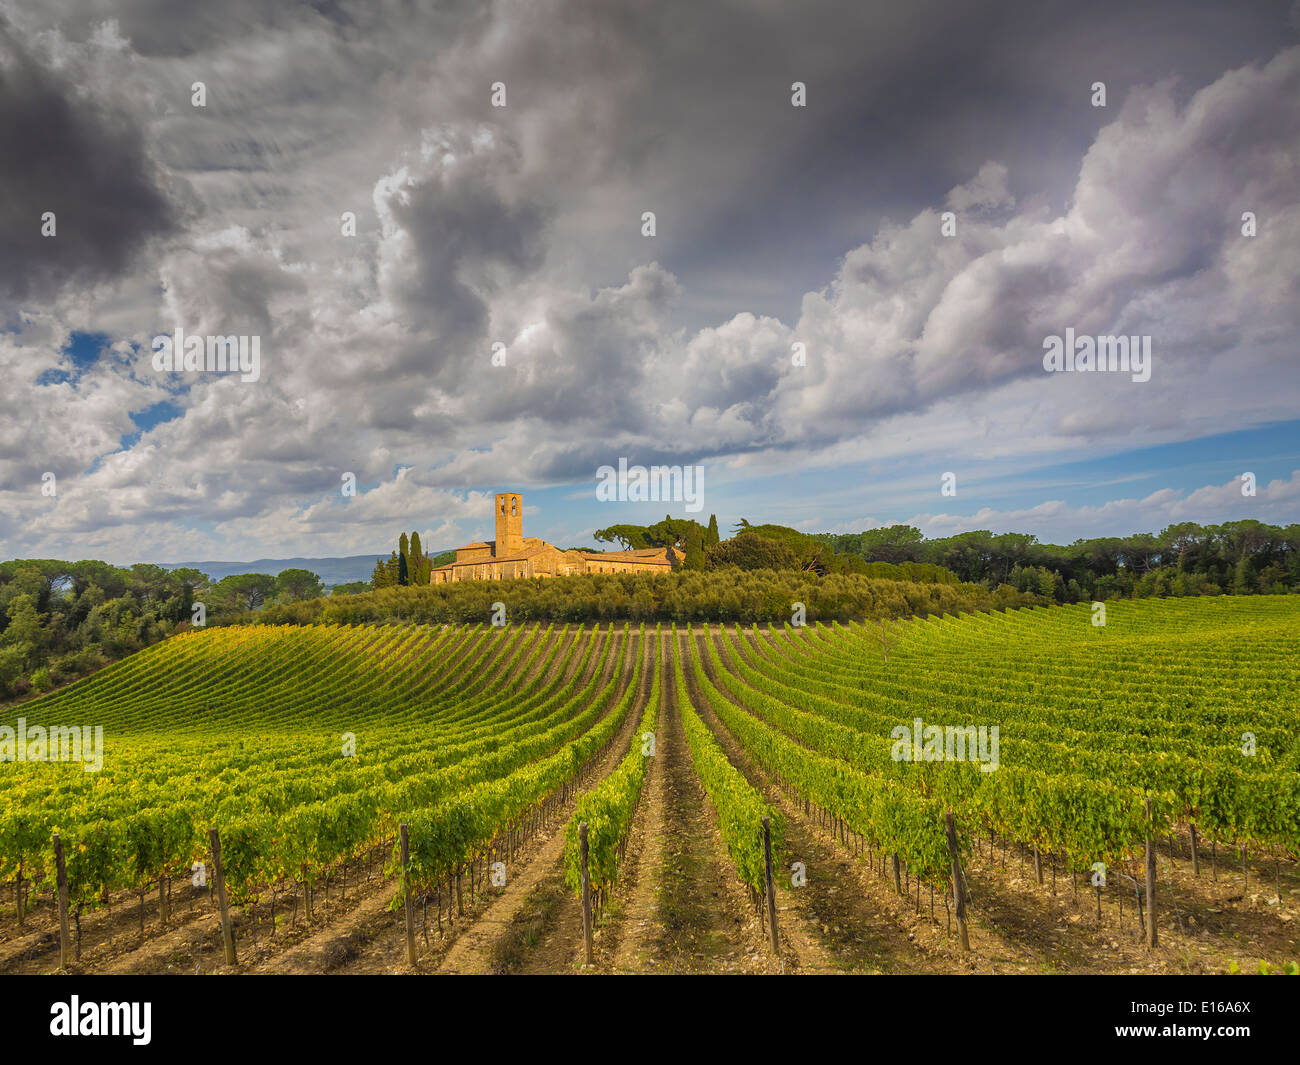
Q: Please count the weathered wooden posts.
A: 7